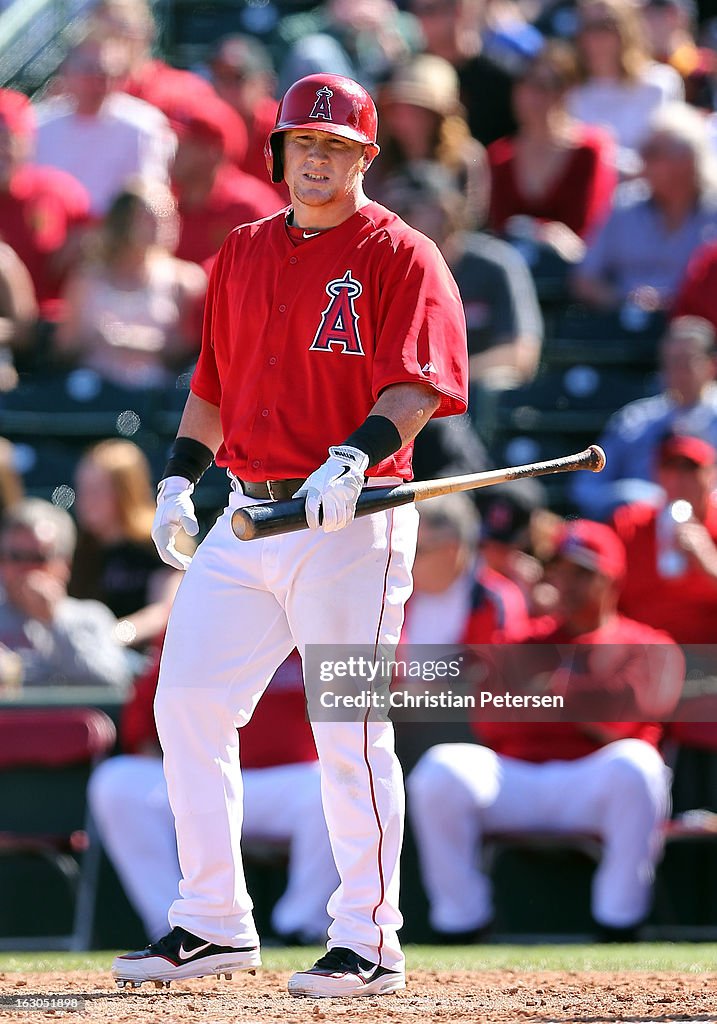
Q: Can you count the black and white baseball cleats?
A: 2